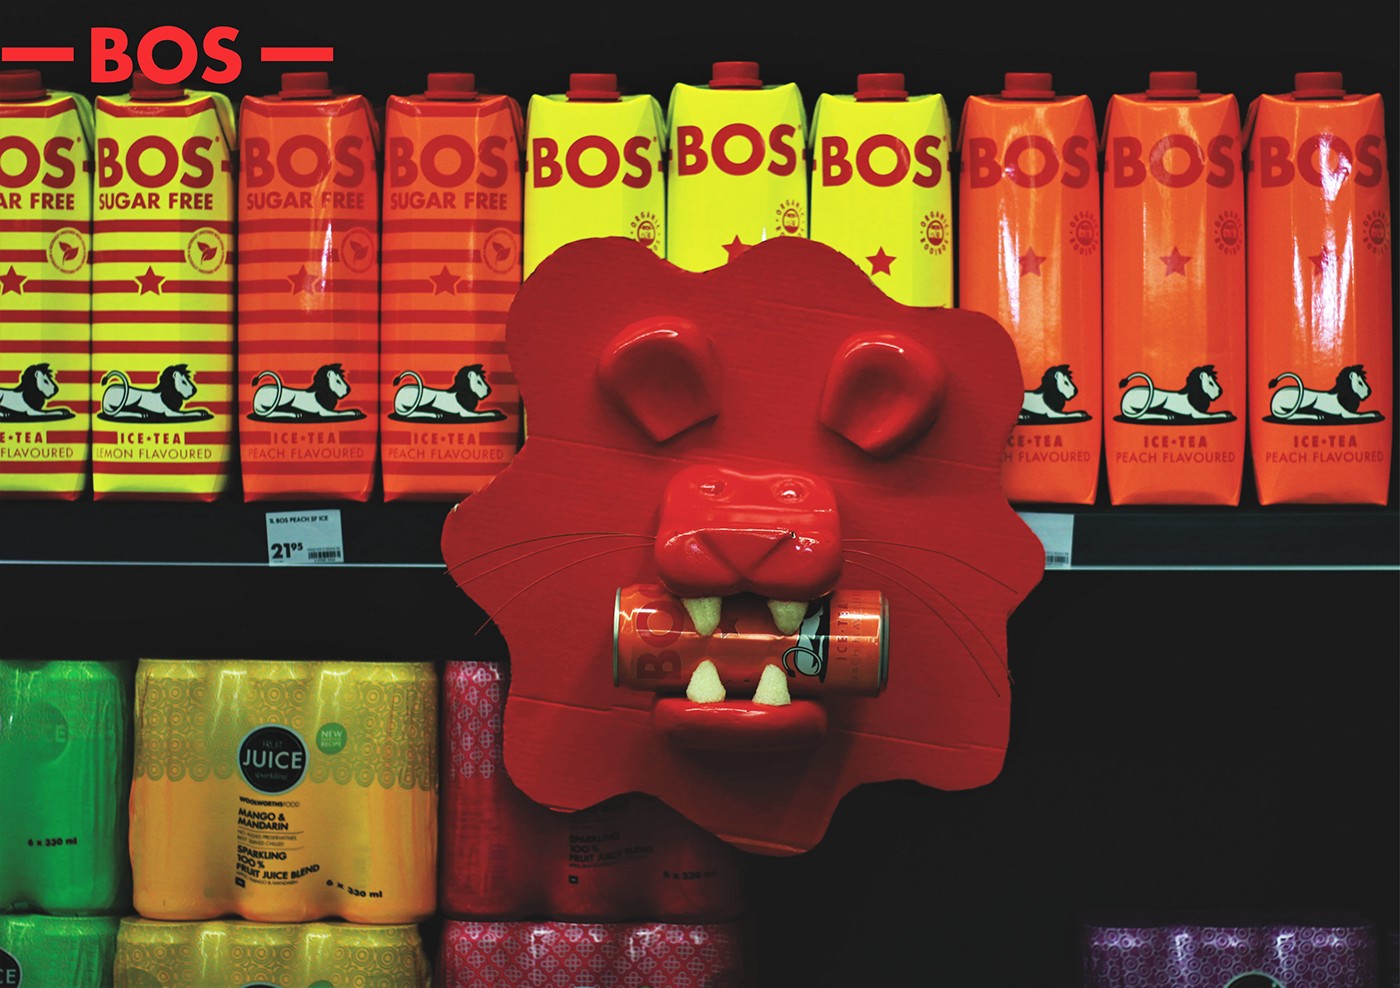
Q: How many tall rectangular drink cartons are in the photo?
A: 10